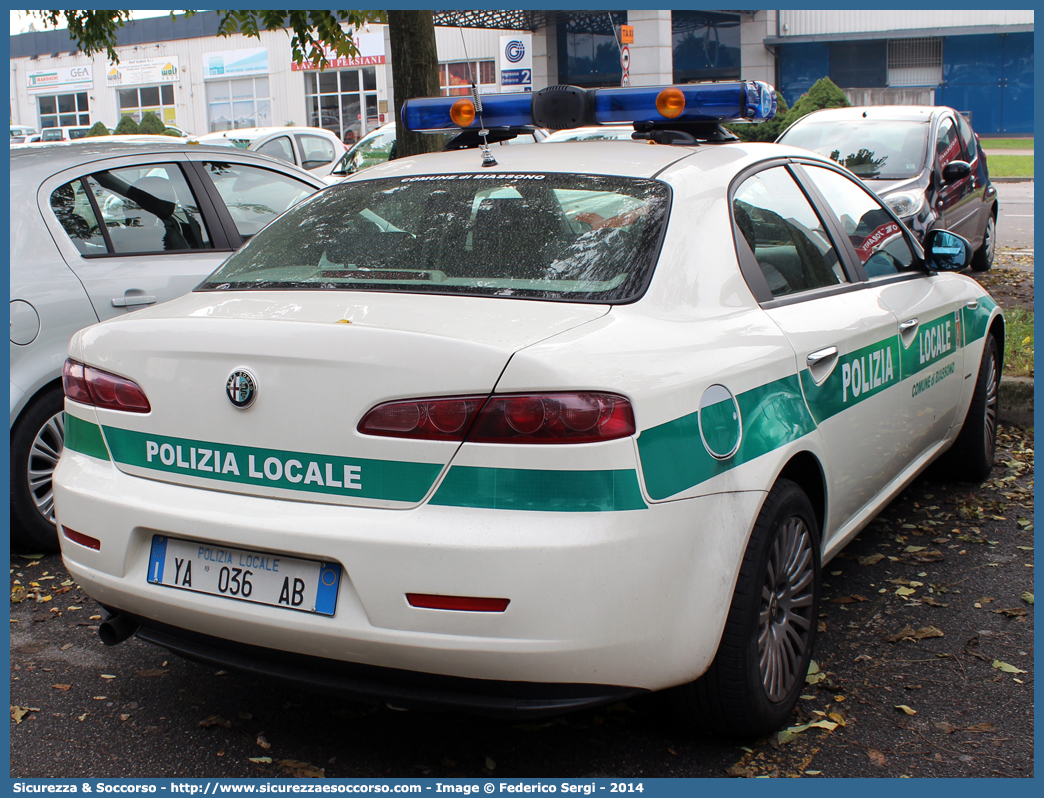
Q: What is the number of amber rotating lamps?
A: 2